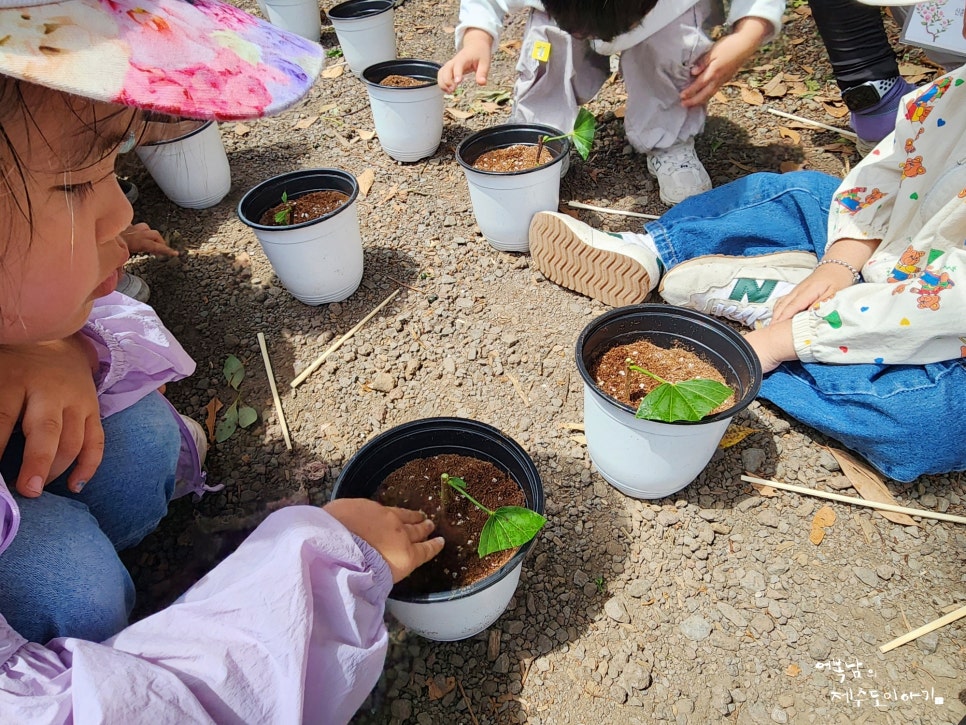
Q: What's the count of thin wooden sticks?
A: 6